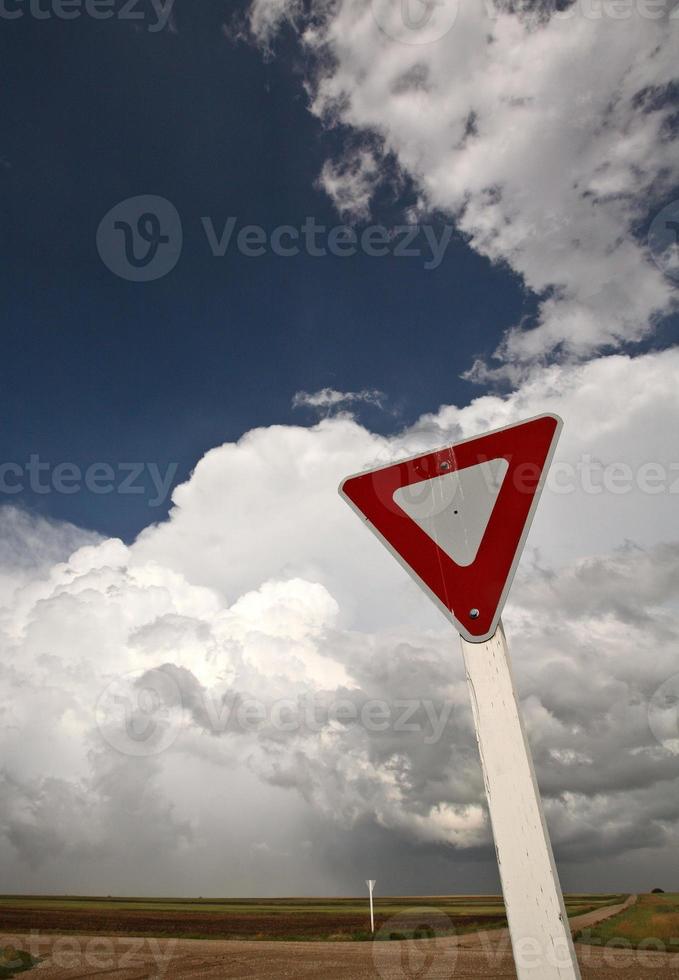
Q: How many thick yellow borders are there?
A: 0